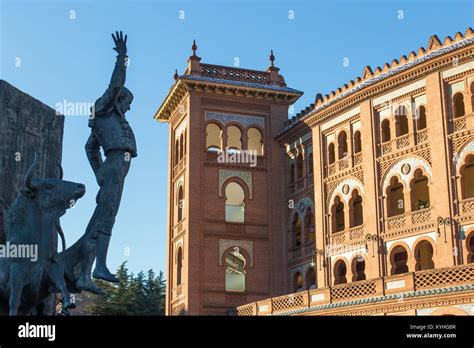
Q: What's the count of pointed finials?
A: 3